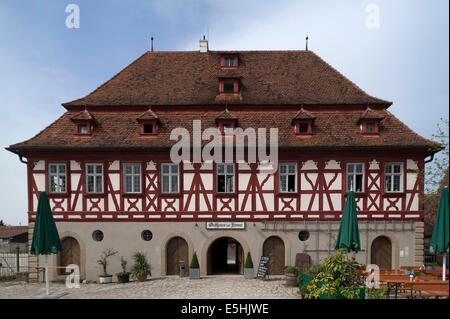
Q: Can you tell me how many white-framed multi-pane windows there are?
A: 8